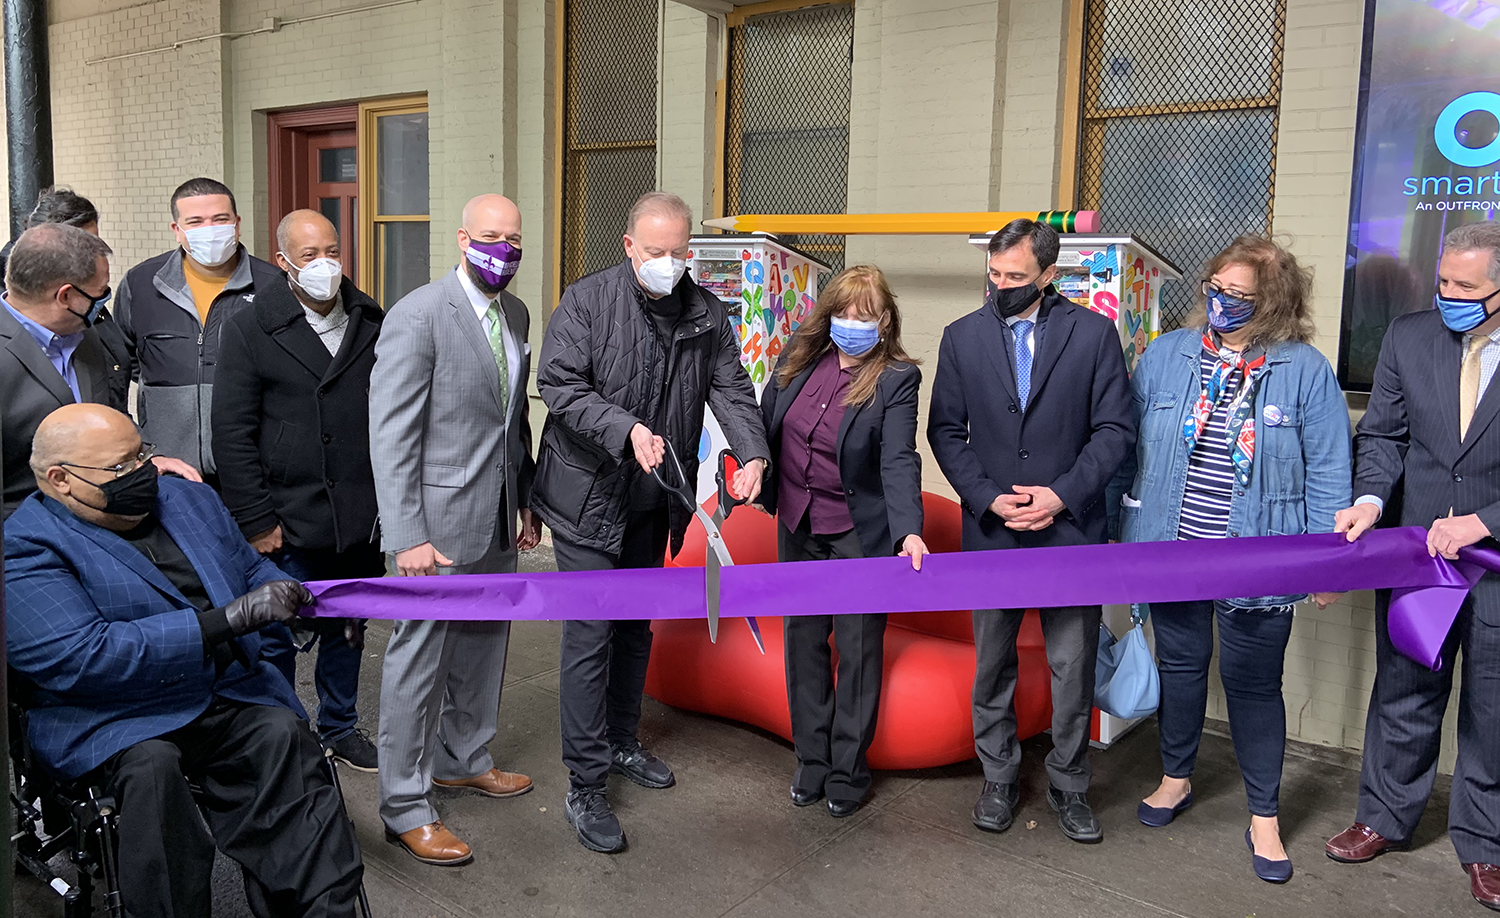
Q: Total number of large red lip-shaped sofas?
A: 1